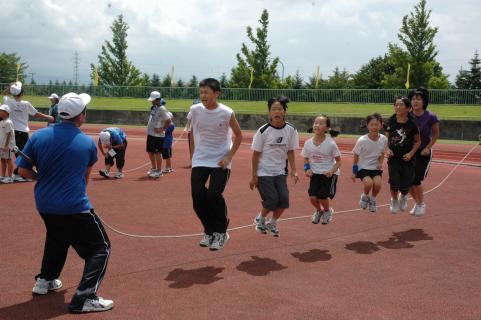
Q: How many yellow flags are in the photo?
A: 6